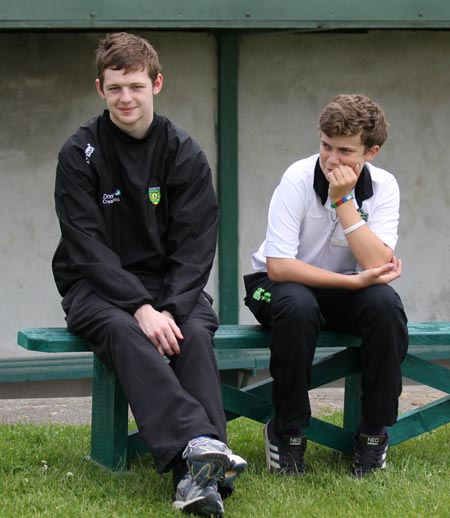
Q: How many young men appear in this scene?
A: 2